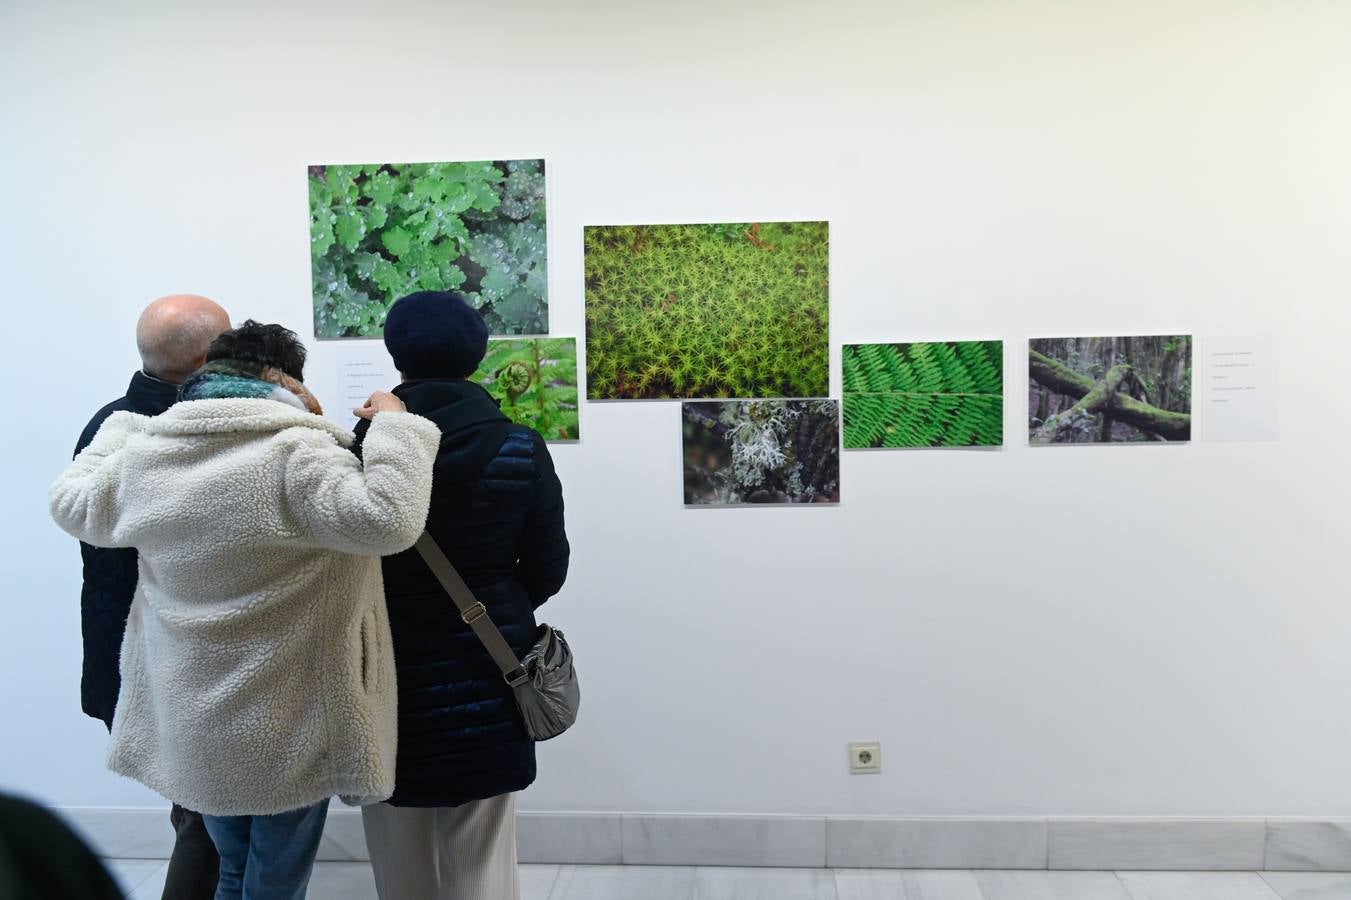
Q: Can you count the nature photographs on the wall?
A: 6